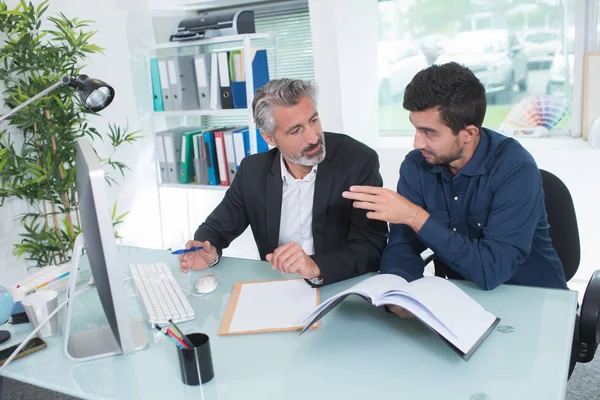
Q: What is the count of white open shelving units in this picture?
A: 1